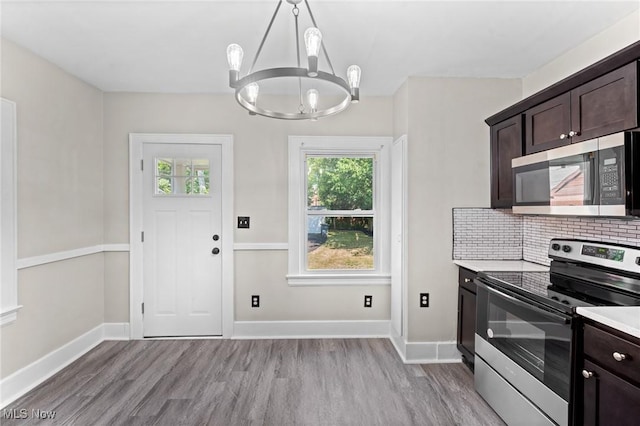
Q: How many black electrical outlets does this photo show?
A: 3